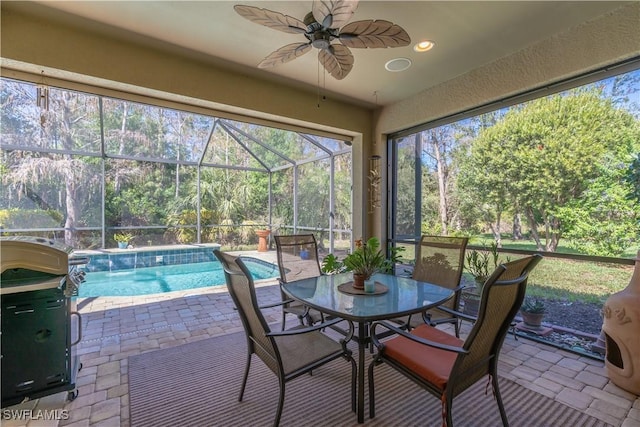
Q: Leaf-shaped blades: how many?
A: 5